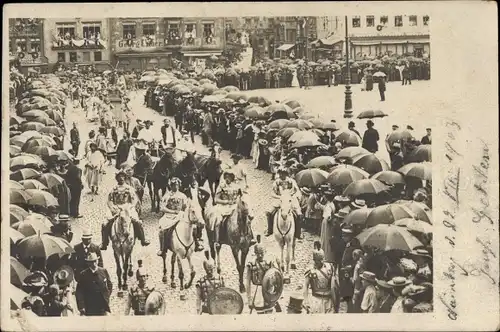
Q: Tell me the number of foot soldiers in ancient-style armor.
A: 4